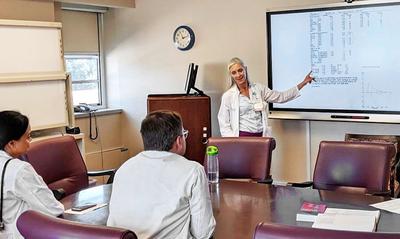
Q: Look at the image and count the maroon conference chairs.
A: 5